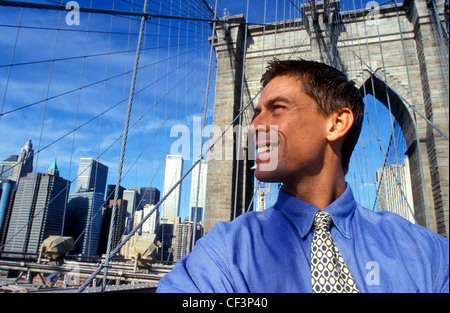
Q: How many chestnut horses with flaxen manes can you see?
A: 0